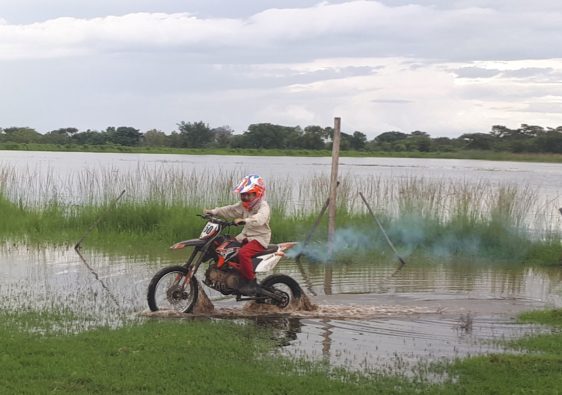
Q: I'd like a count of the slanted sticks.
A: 3